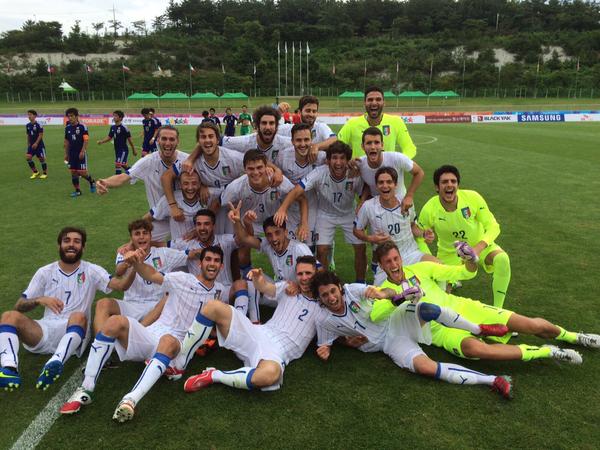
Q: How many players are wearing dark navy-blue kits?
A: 8